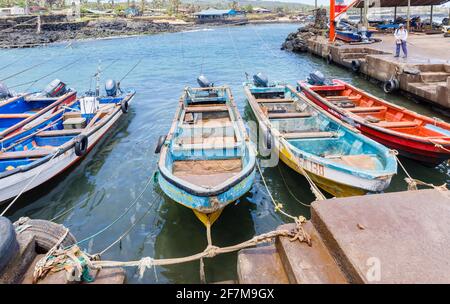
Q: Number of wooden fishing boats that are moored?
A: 5